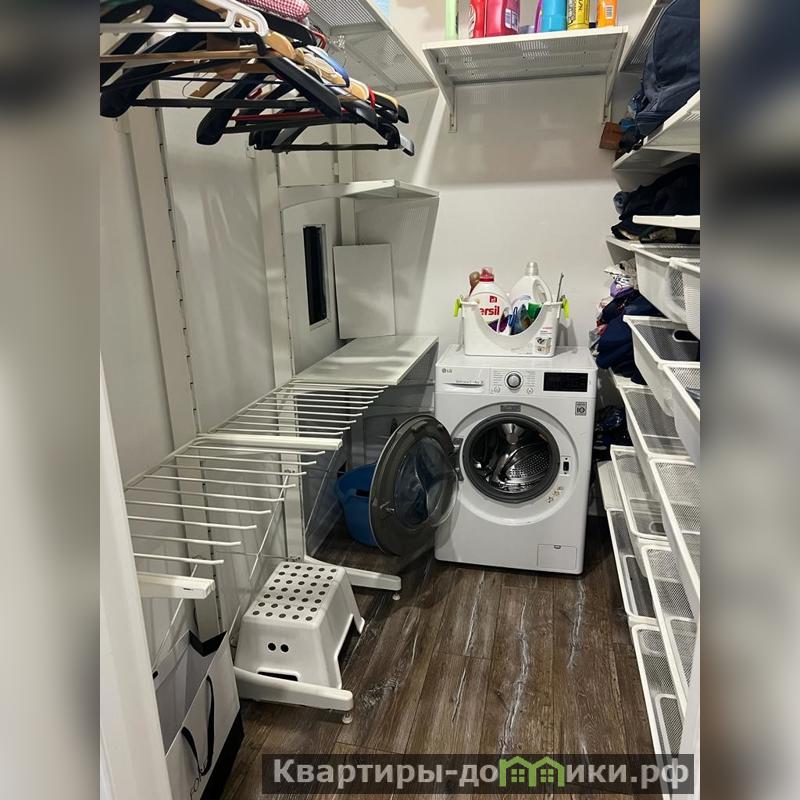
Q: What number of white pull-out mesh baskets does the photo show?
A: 10